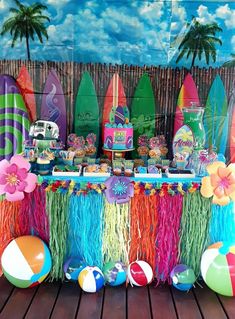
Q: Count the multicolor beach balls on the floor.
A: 7